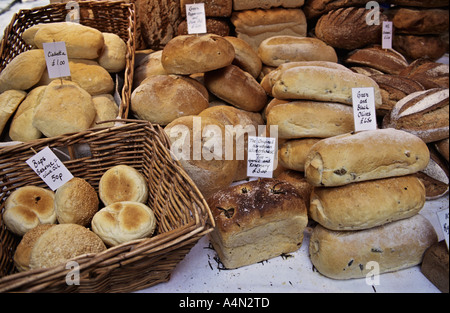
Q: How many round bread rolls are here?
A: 6